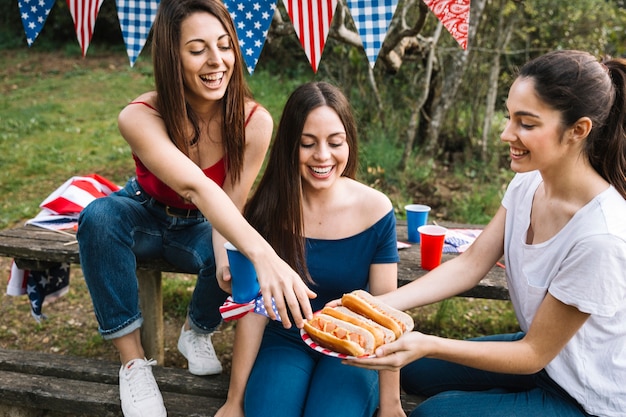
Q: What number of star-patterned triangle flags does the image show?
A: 2